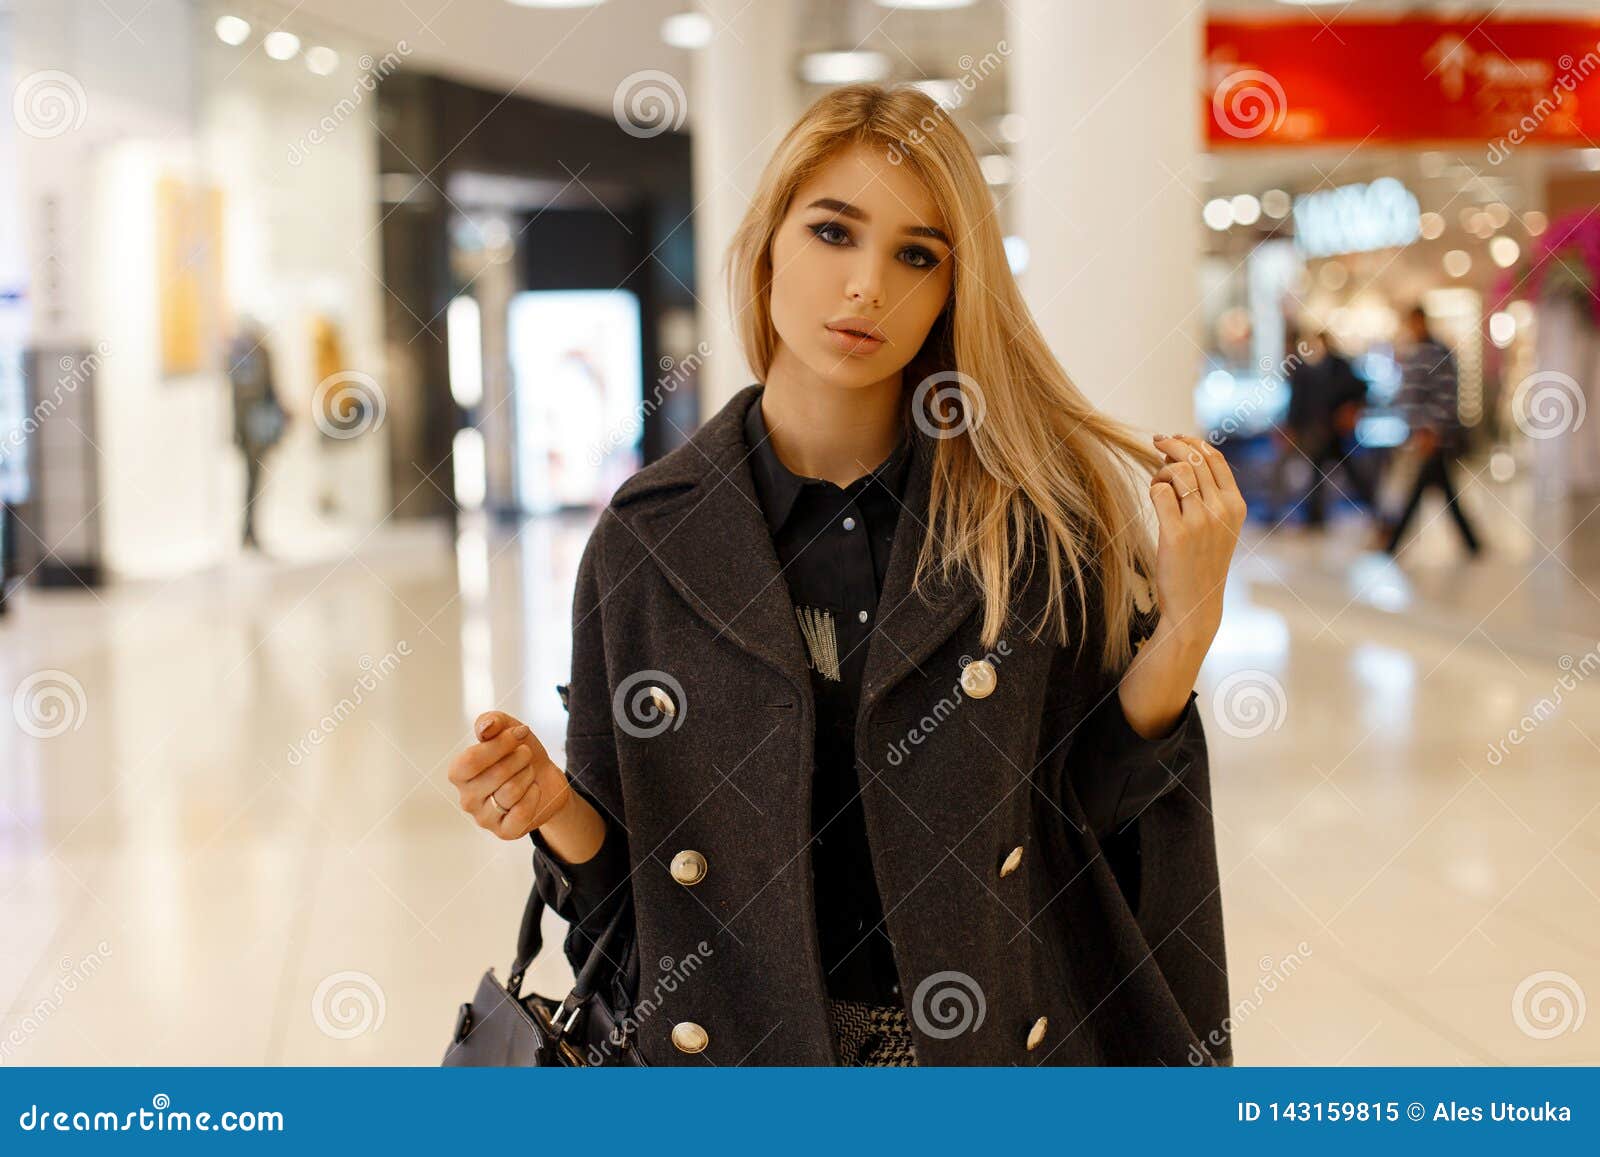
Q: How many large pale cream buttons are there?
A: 6